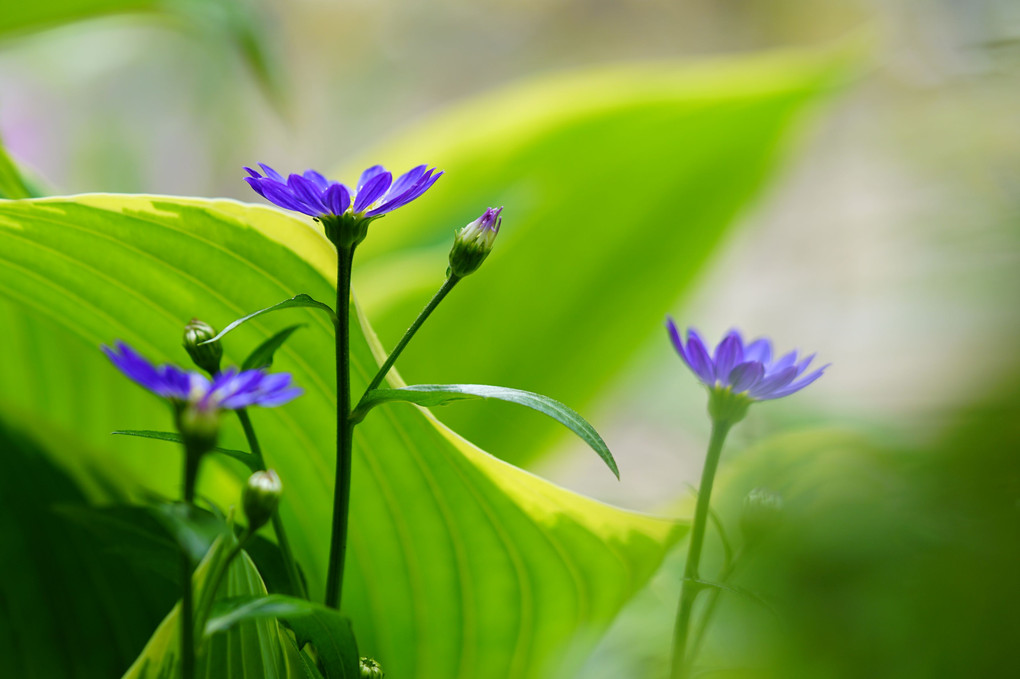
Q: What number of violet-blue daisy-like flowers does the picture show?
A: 3